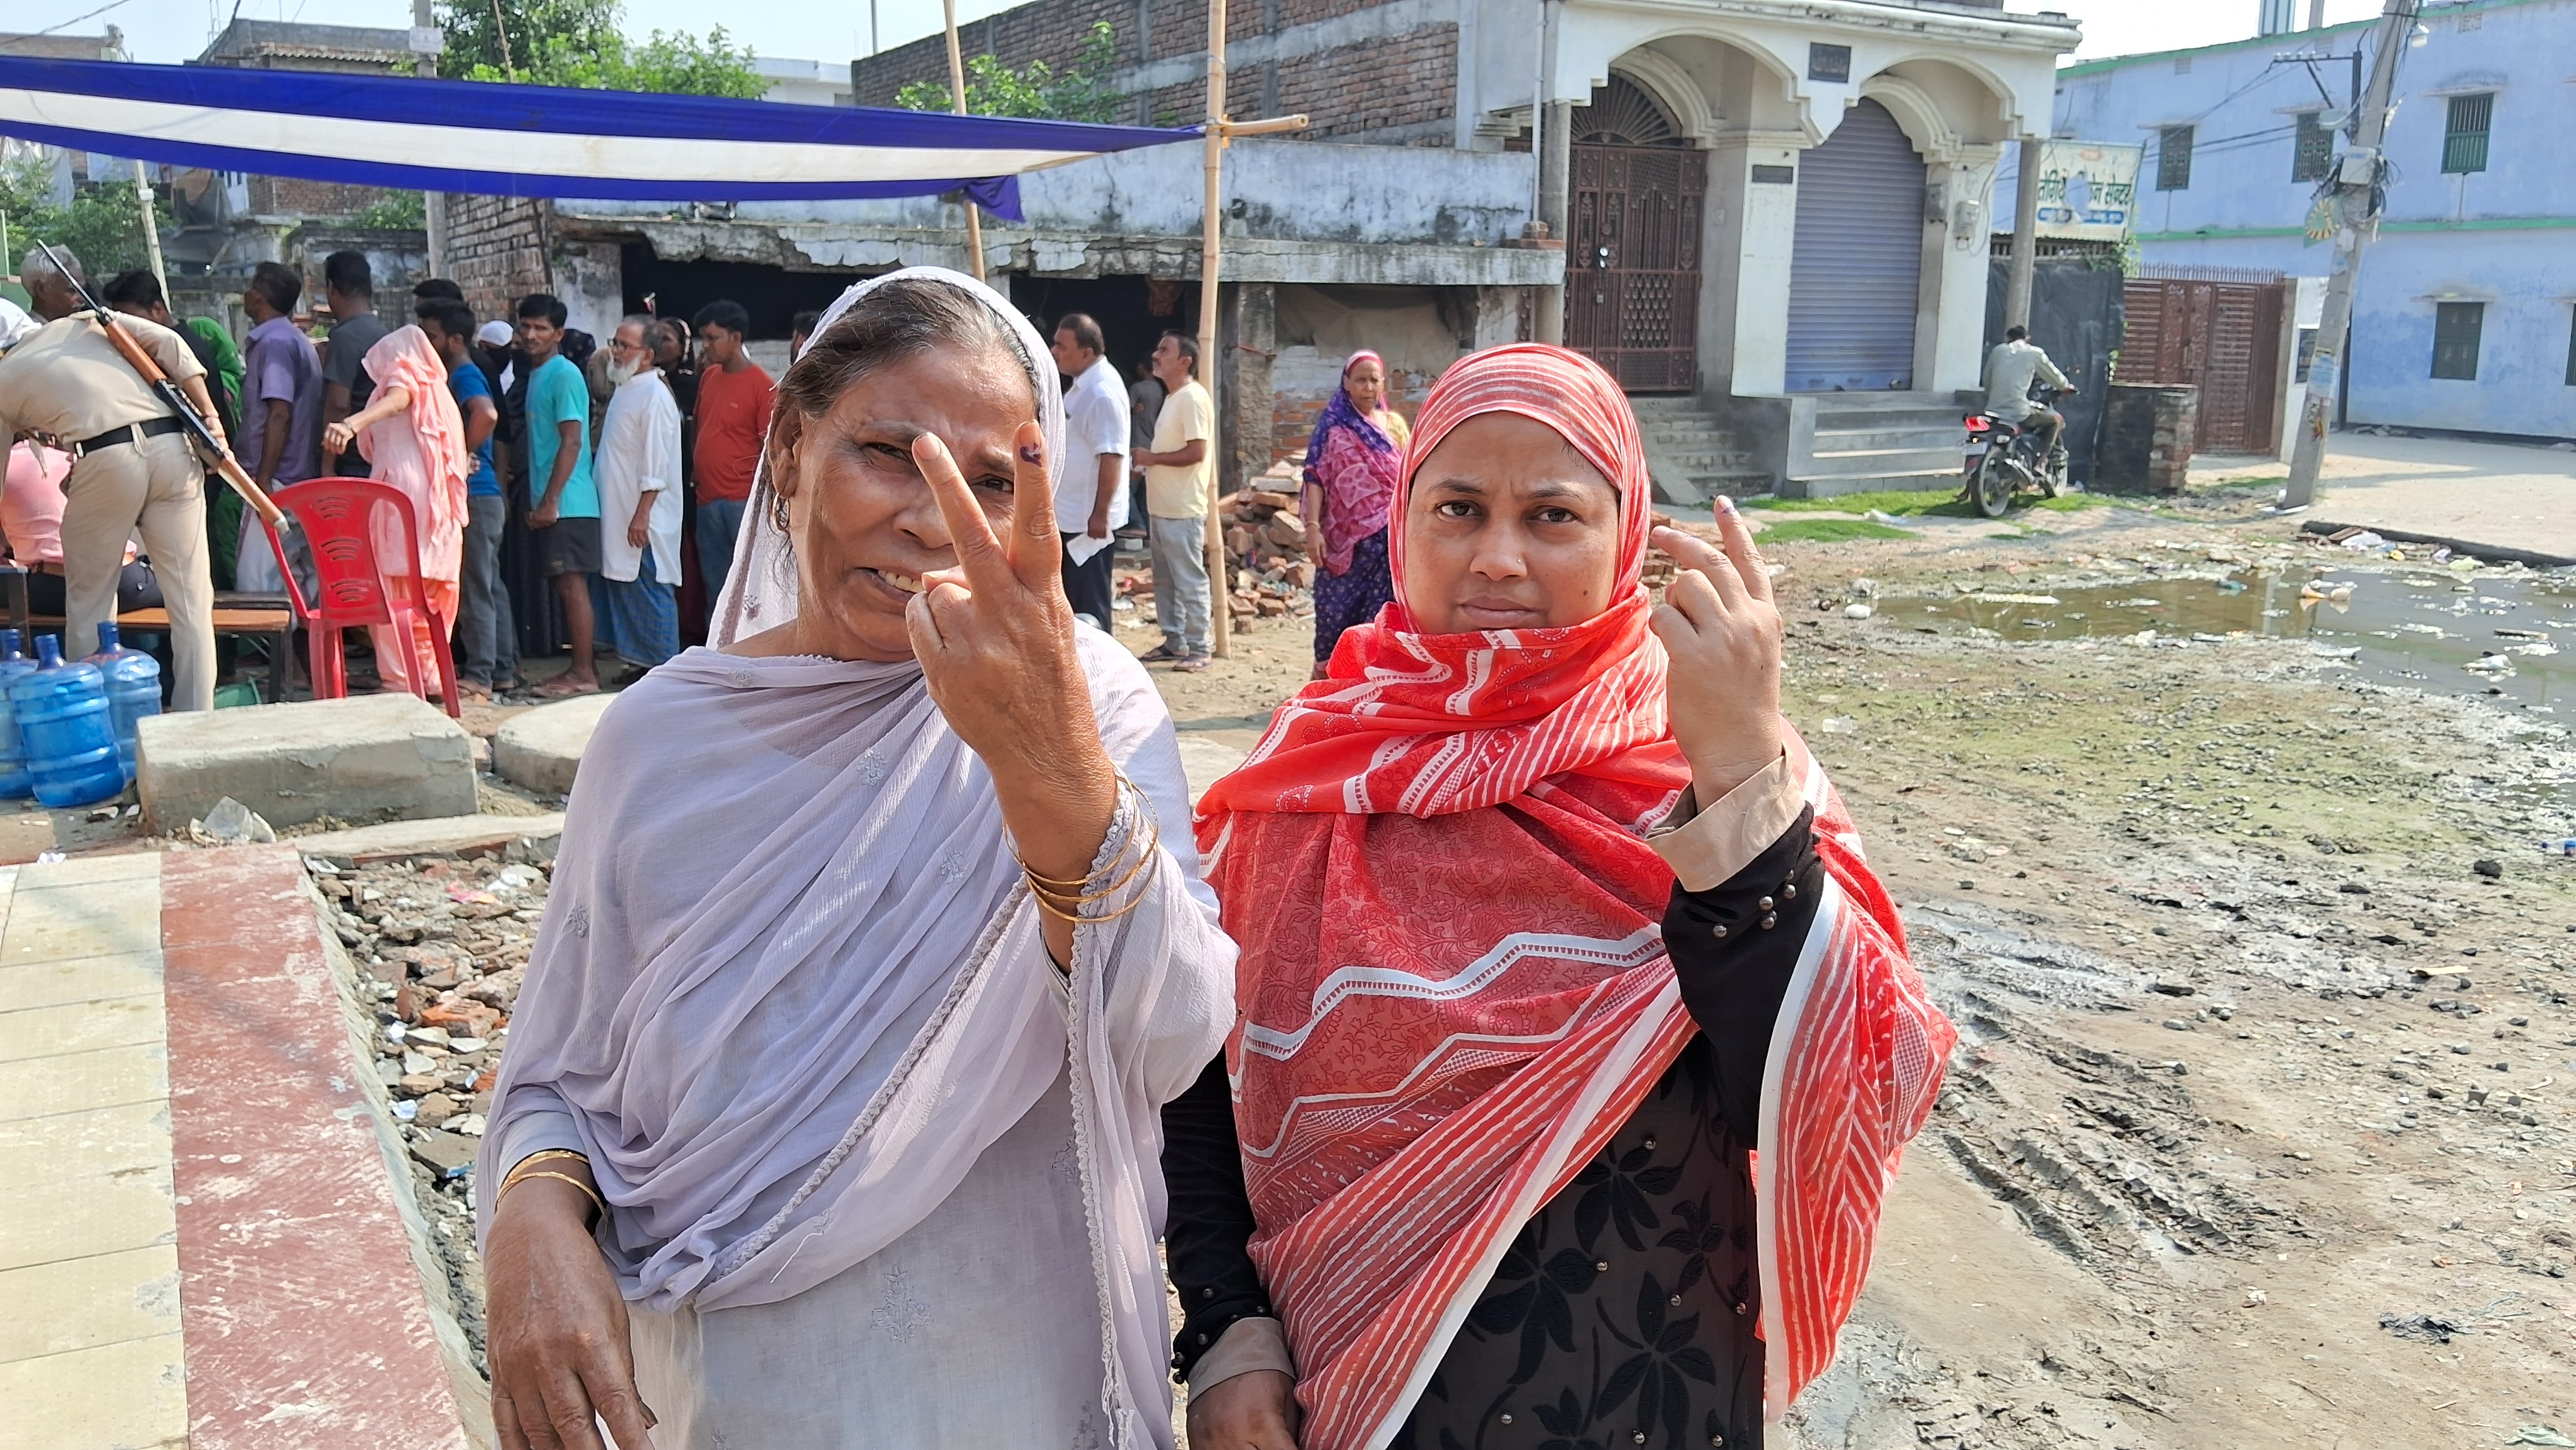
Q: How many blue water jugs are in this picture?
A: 3